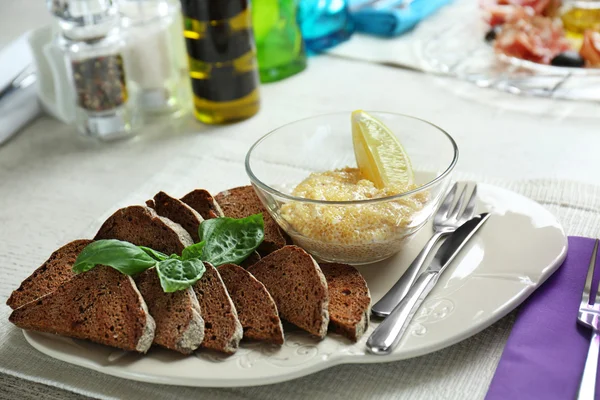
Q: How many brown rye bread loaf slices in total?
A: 11